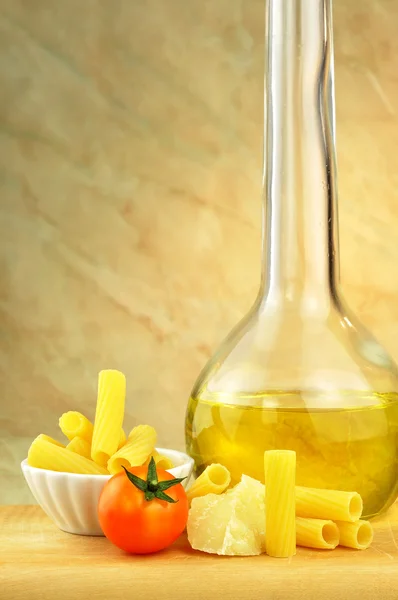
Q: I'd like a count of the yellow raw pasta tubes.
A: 13